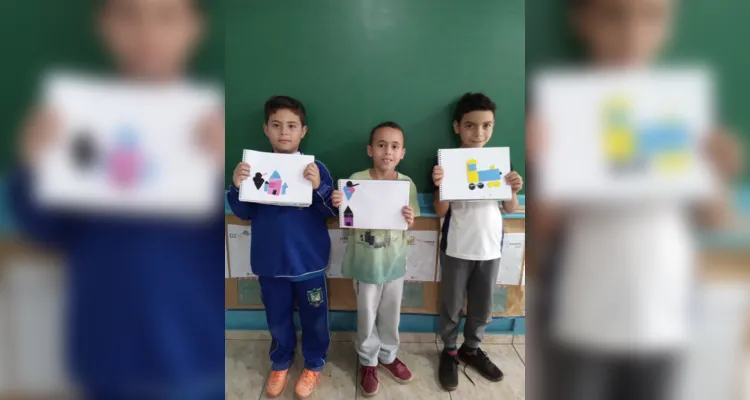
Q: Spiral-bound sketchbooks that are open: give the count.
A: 3